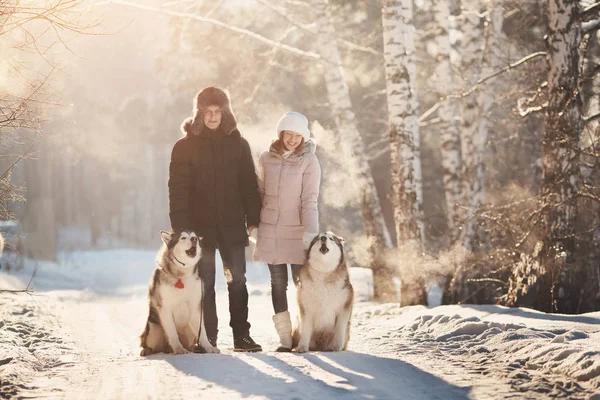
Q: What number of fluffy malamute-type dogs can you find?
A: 2